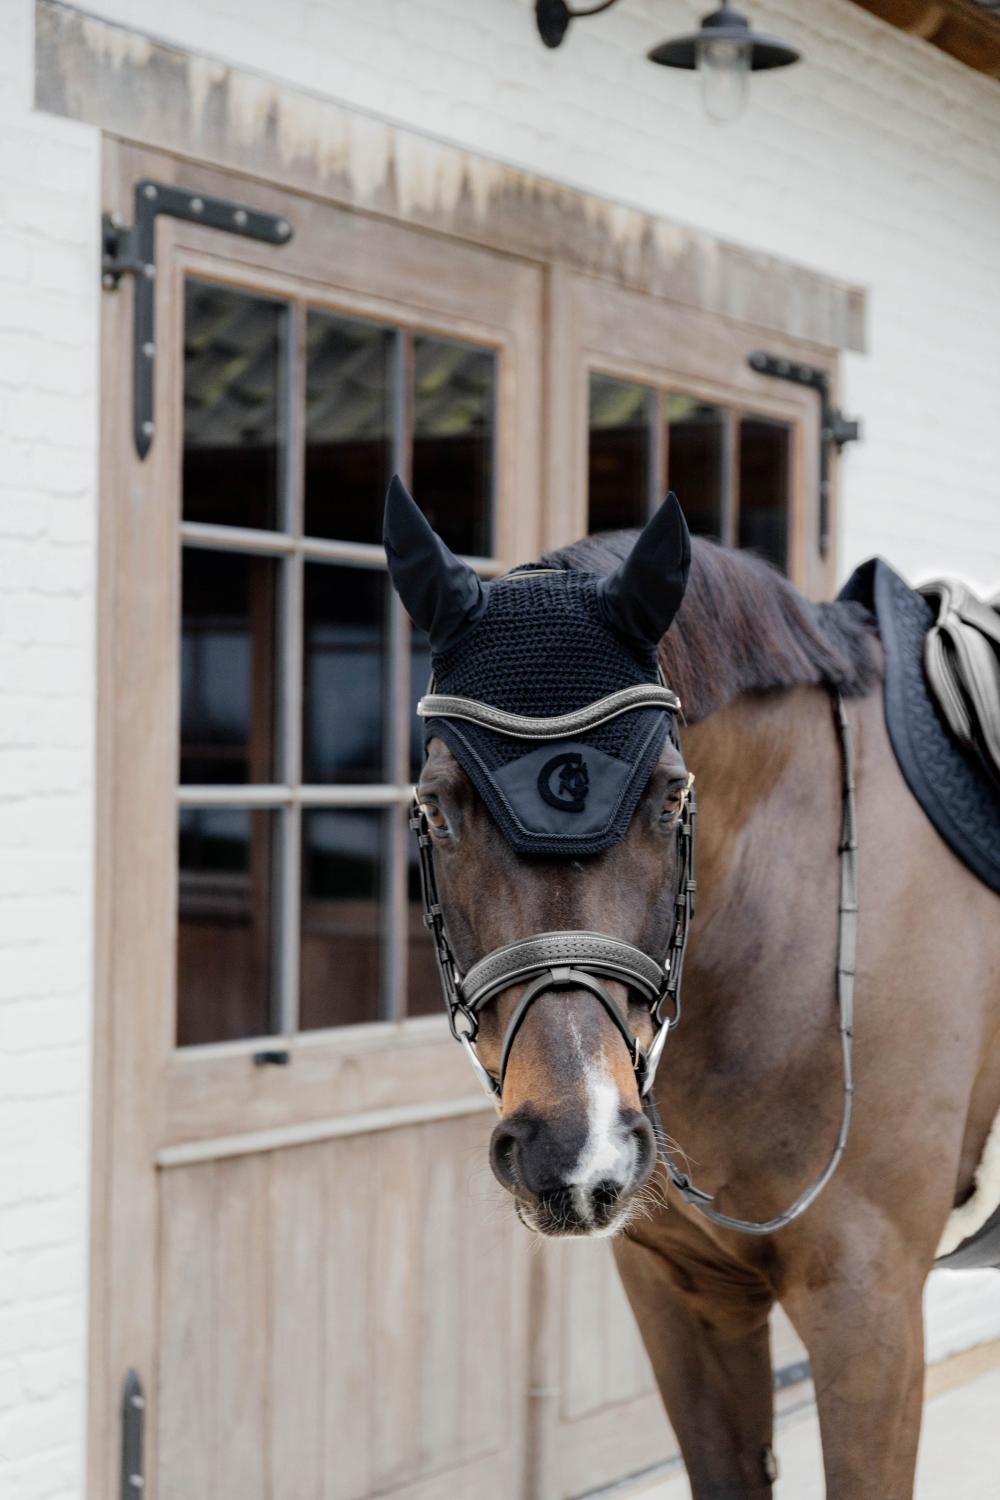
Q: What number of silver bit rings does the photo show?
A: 2